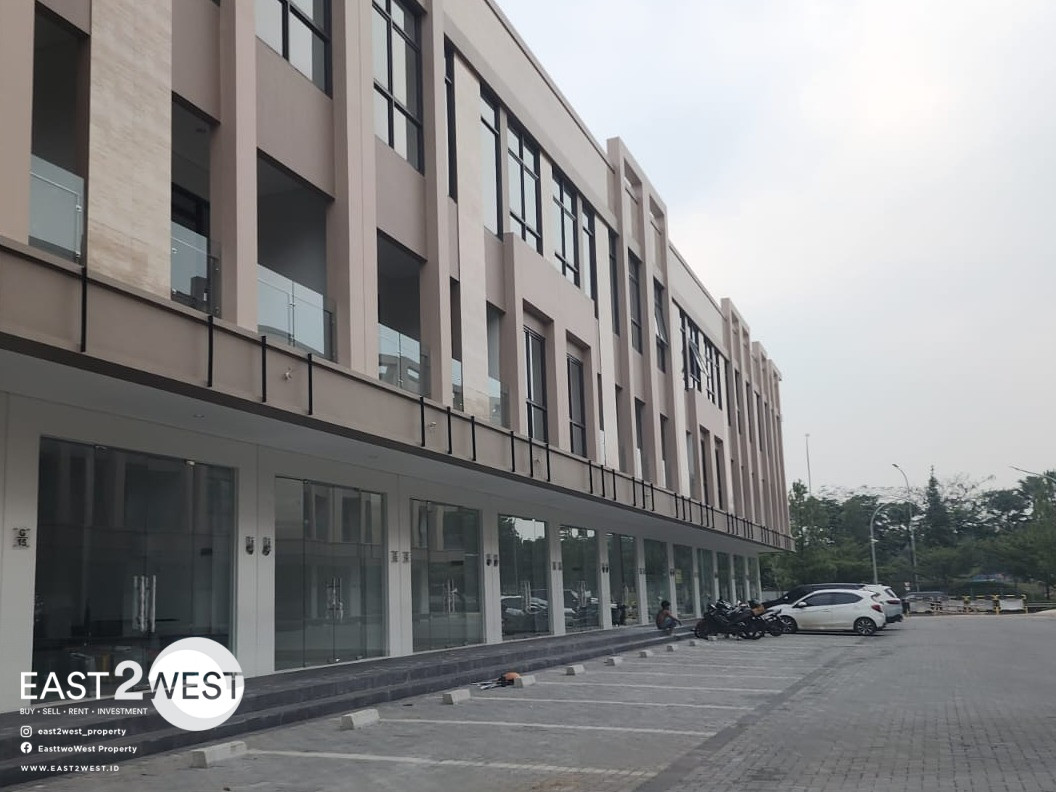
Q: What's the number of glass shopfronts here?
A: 12